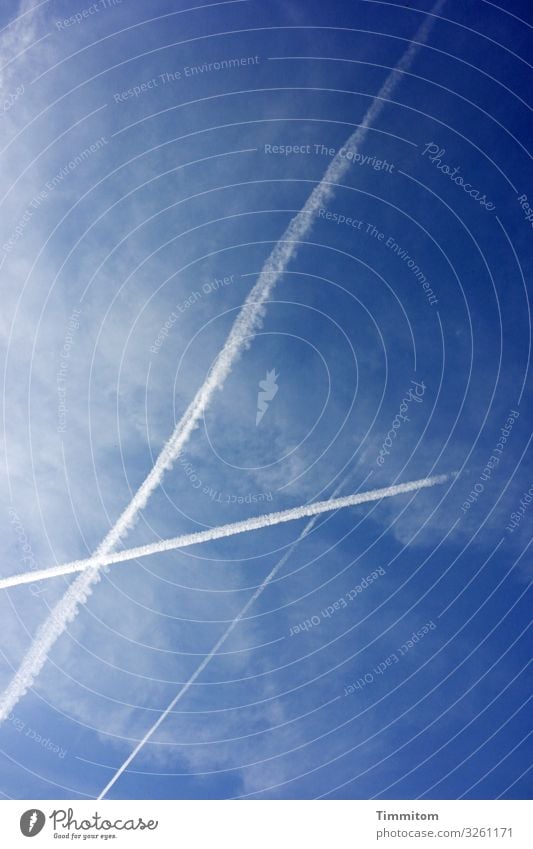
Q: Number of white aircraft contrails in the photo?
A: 3